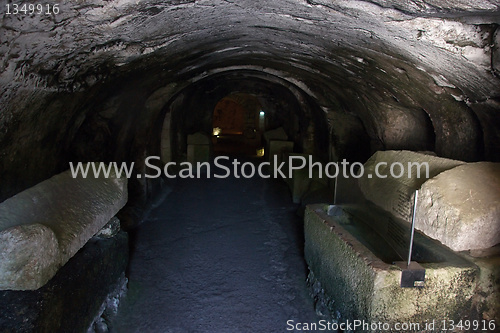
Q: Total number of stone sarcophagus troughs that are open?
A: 1